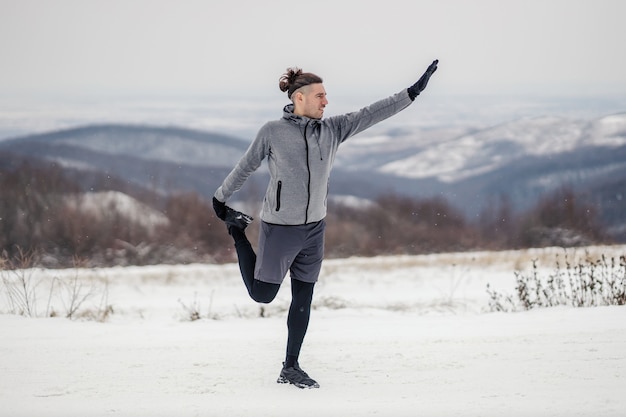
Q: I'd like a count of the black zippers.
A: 2